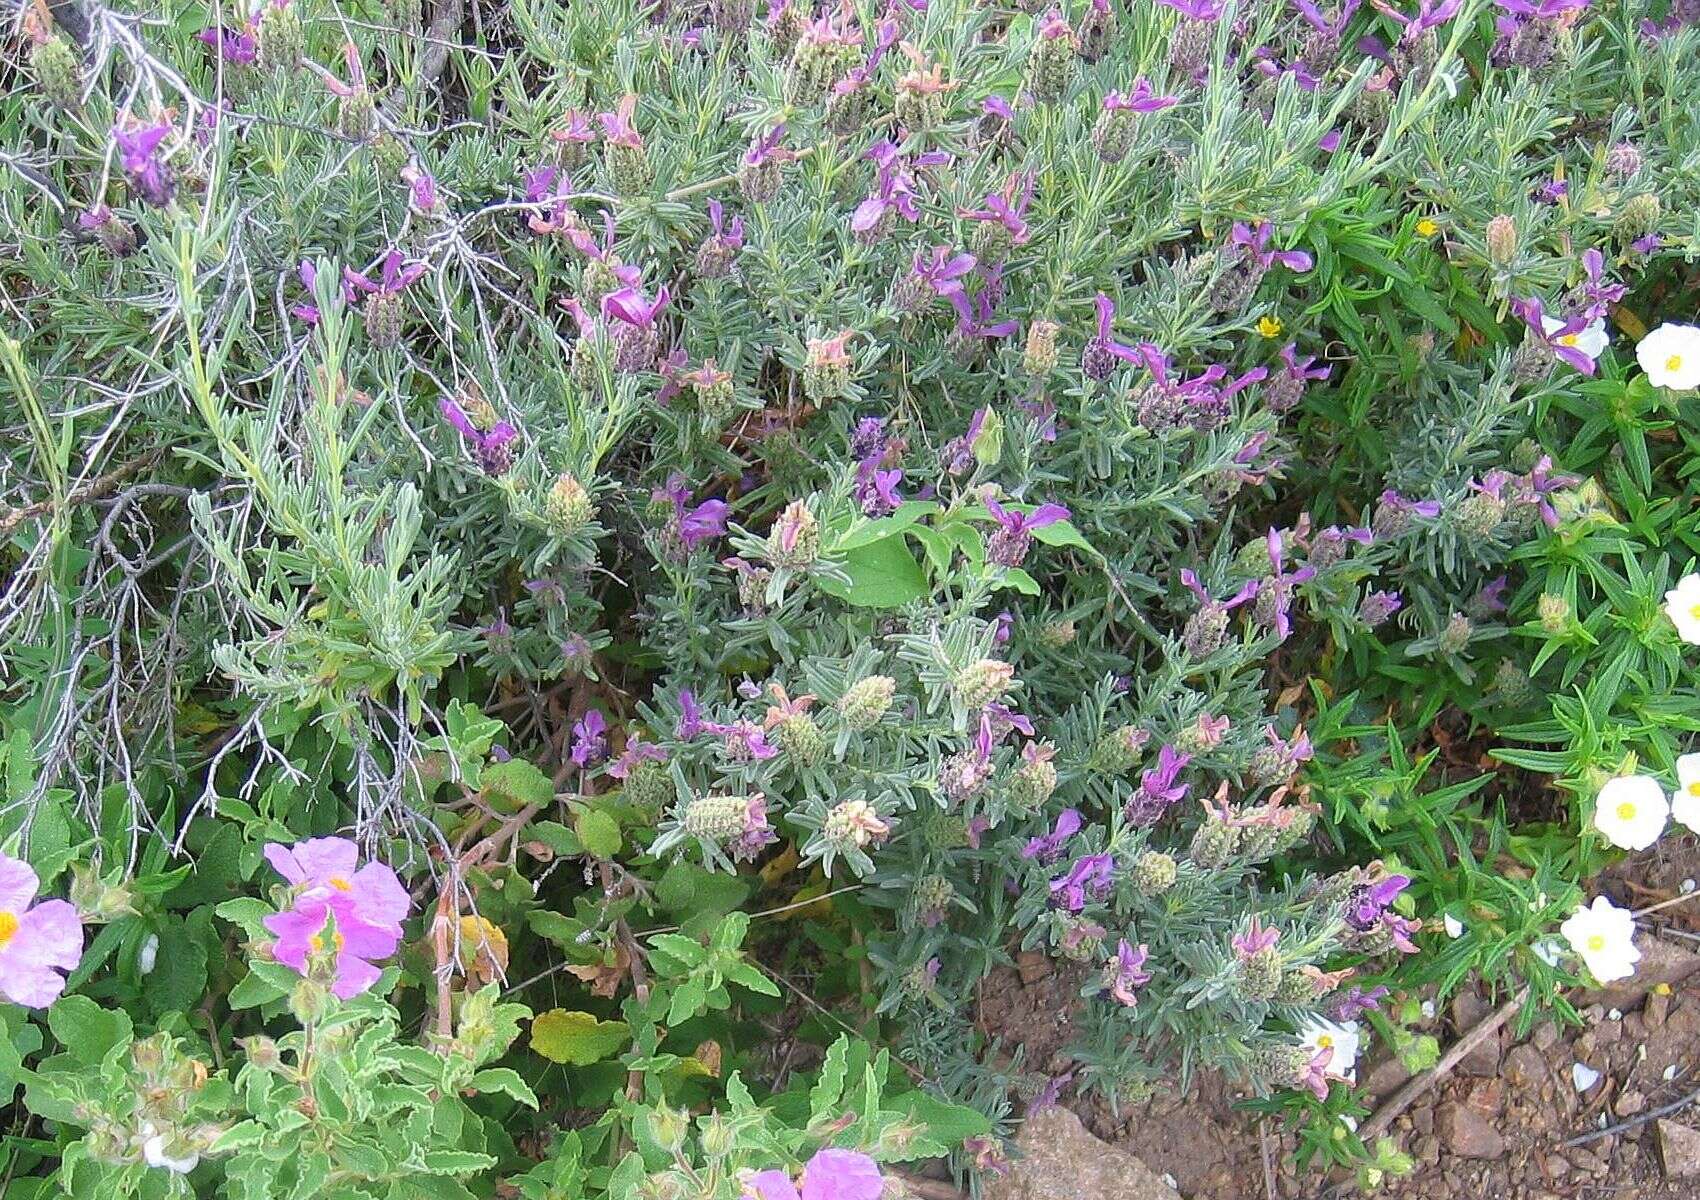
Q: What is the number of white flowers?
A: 7